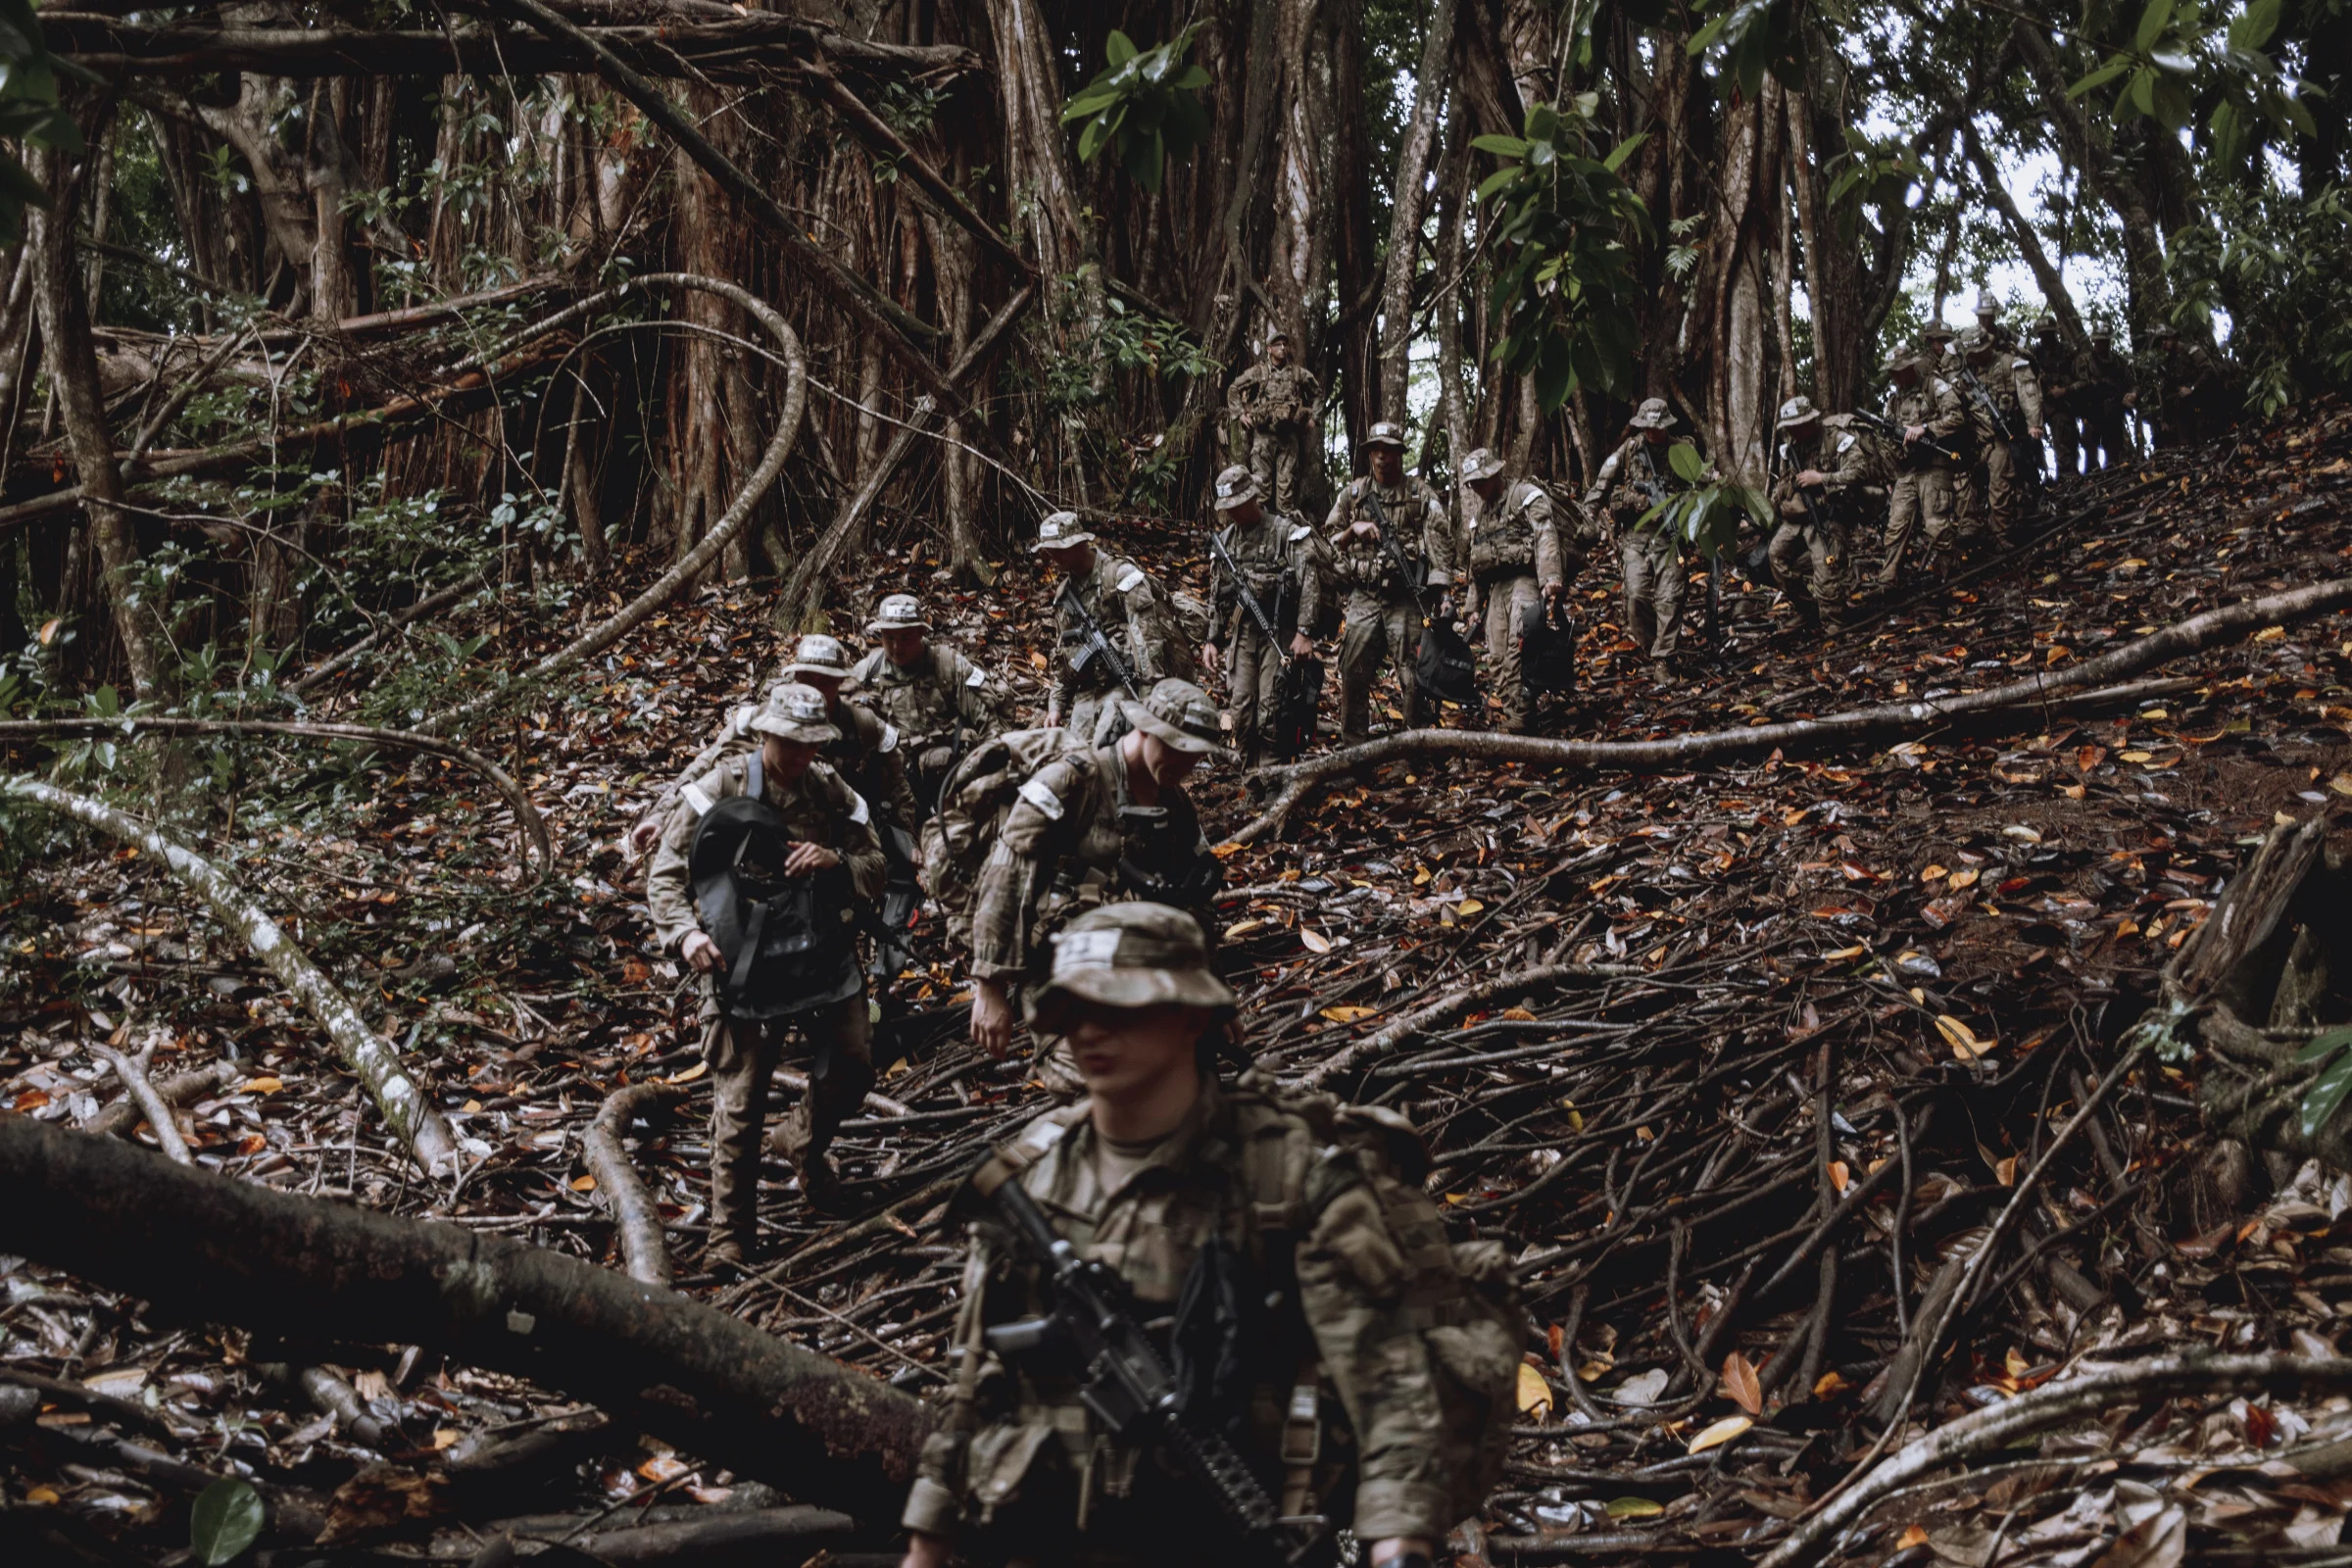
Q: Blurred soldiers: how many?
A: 1